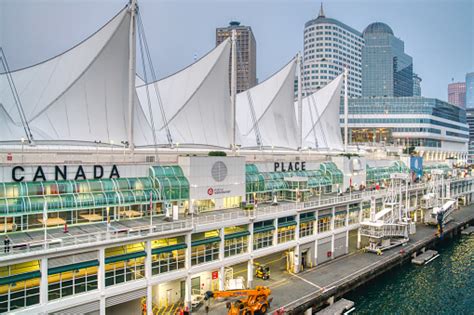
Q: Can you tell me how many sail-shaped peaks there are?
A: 4